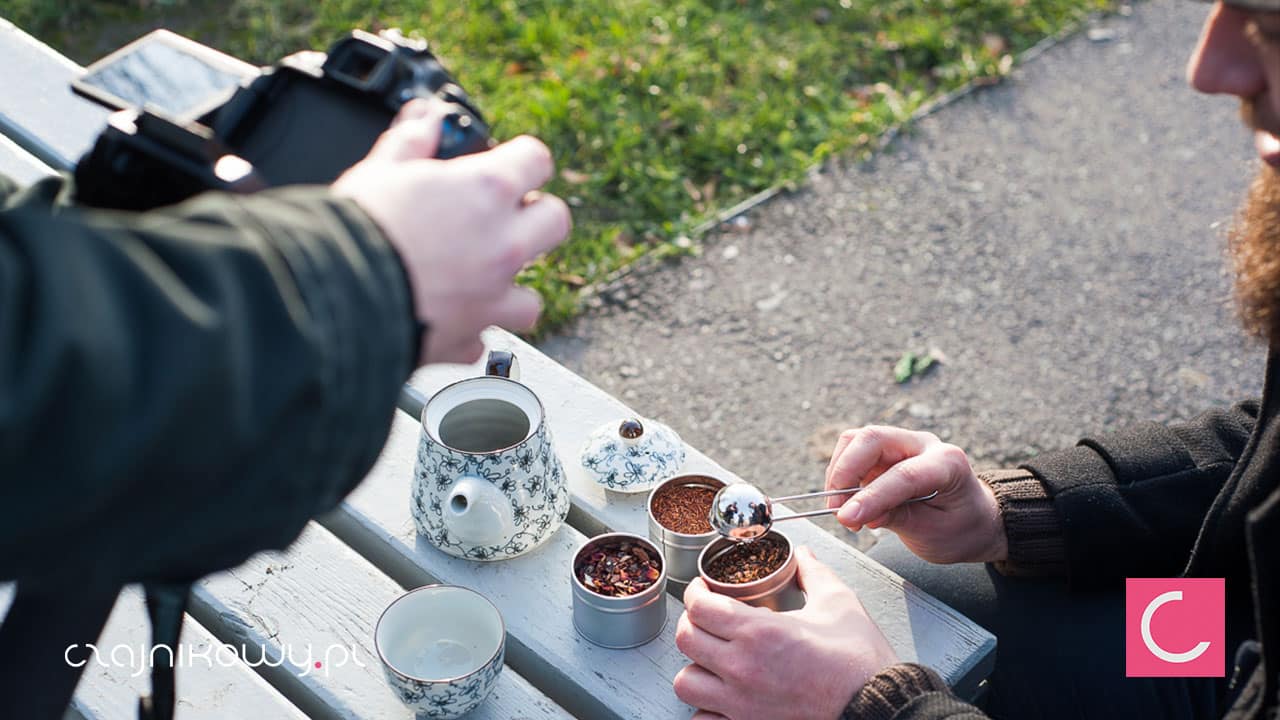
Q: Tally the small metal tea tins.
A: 3